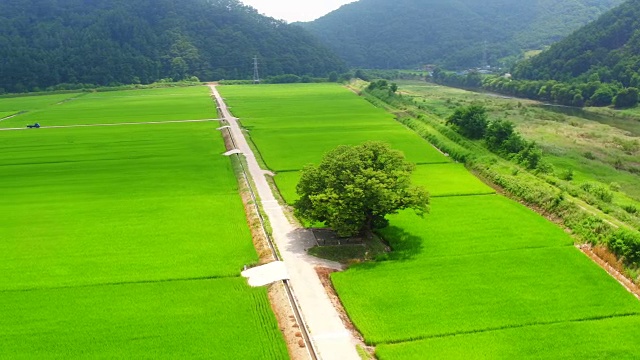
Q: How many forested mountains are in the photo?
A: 3